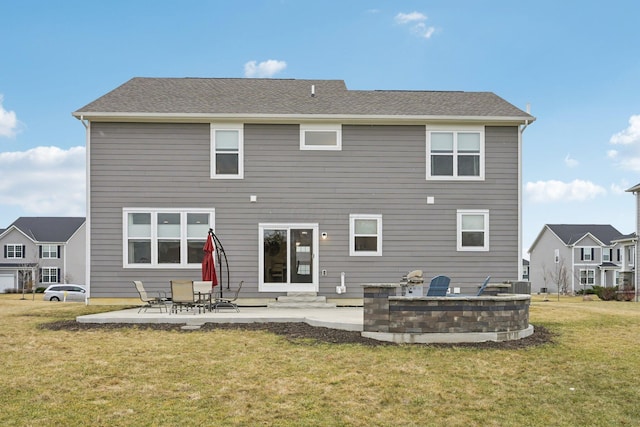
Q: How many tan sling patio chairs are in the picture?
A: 4